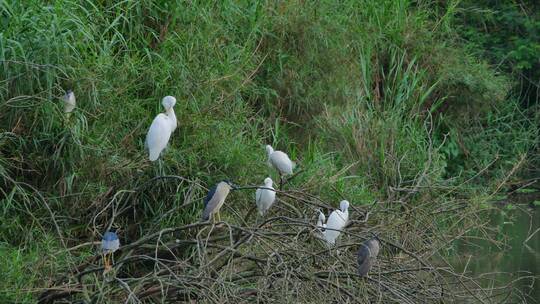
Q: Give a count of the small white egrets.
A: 4